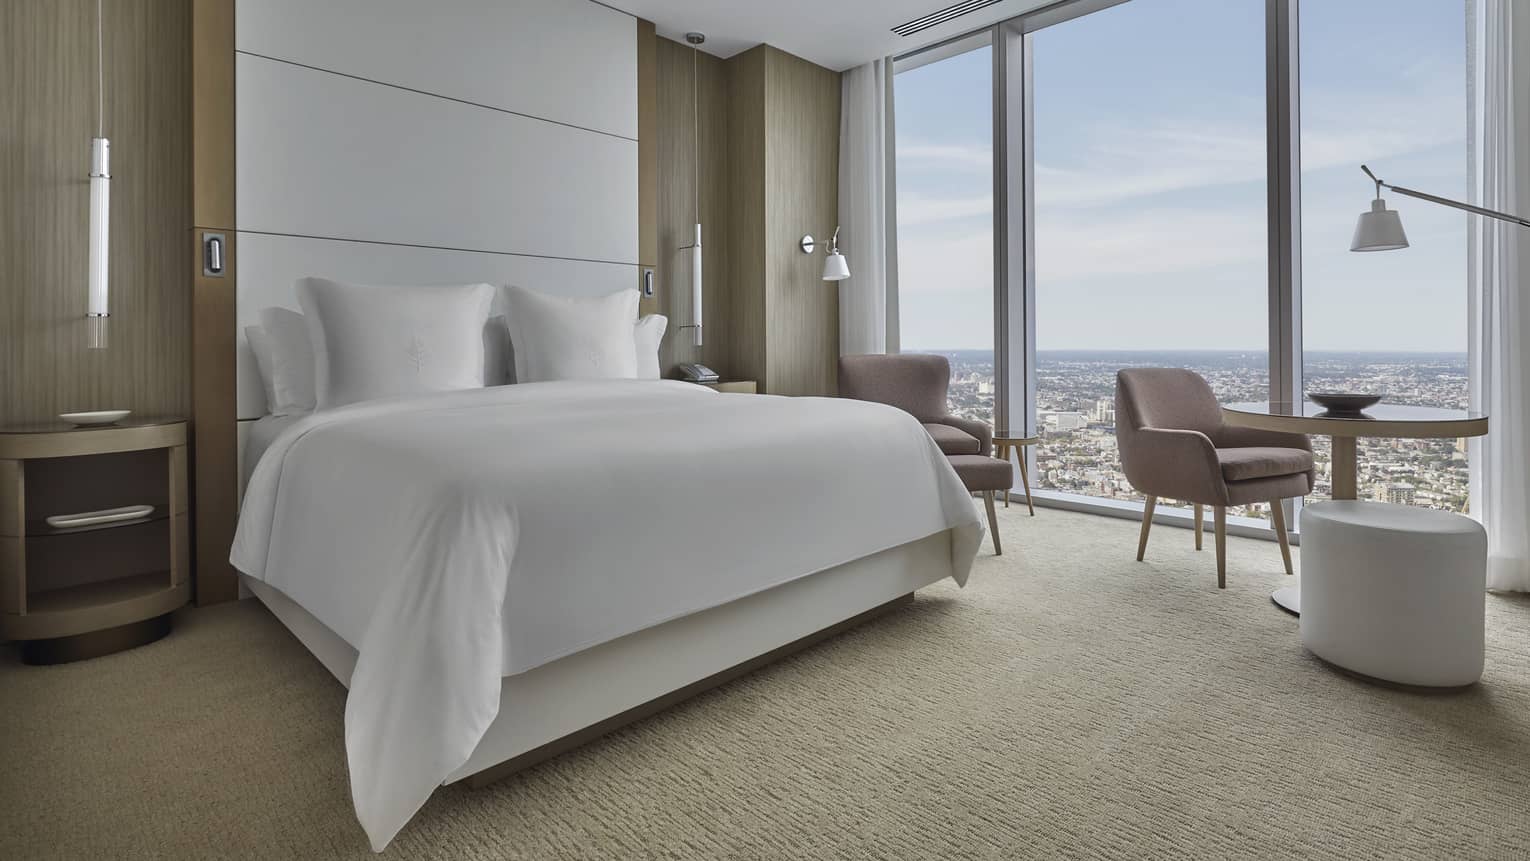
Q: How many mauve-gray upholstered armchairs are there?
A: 2